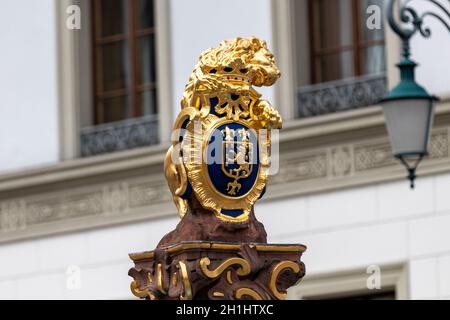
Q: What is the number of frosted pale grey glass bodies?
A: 1